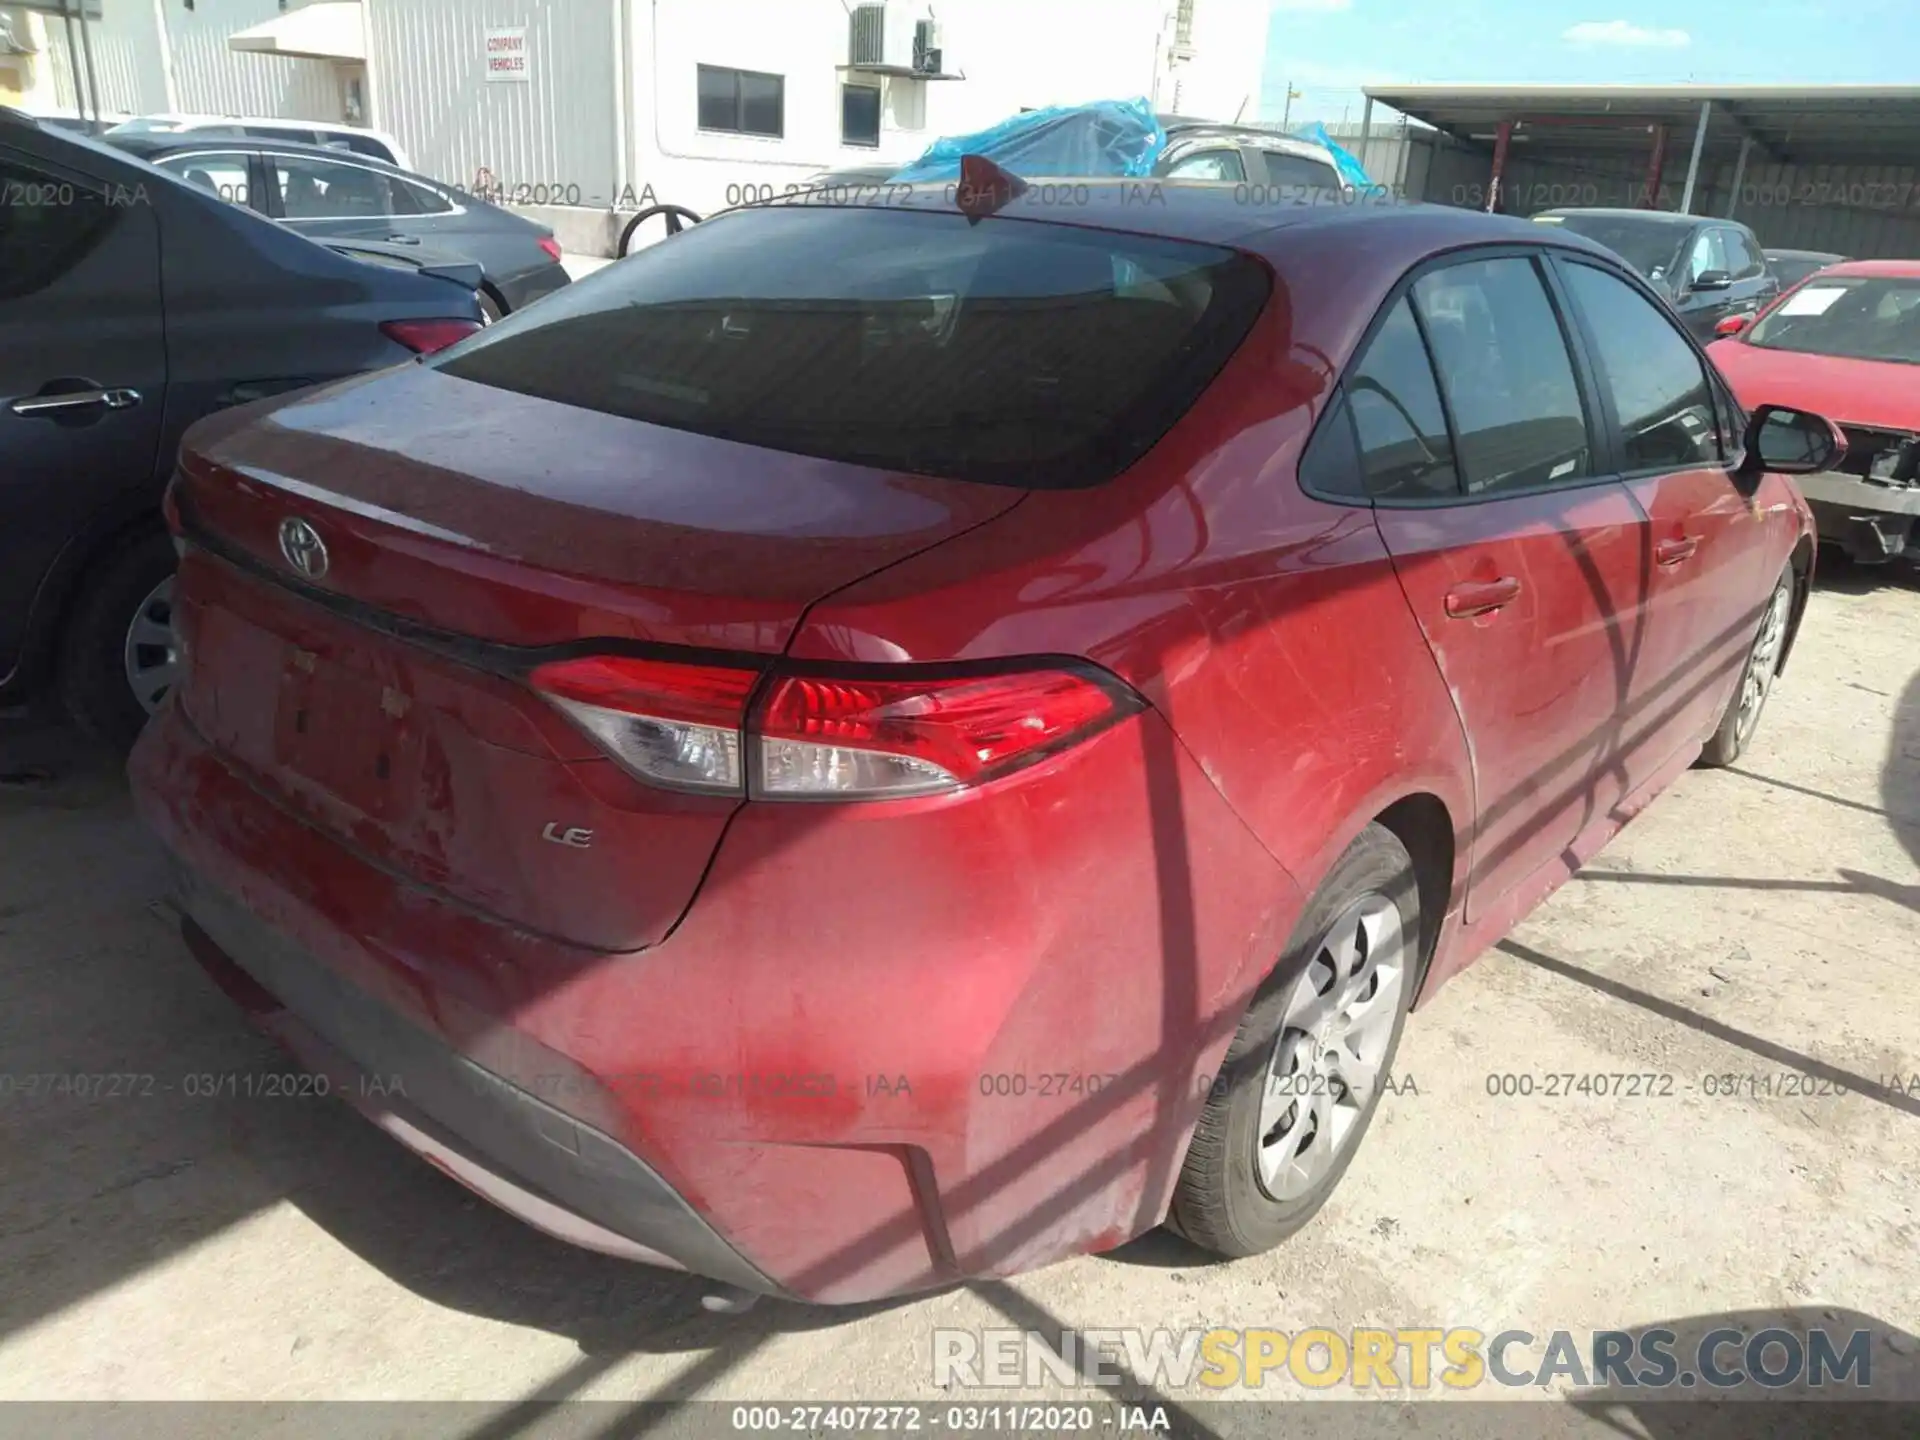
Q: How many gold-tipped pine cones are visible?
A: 0